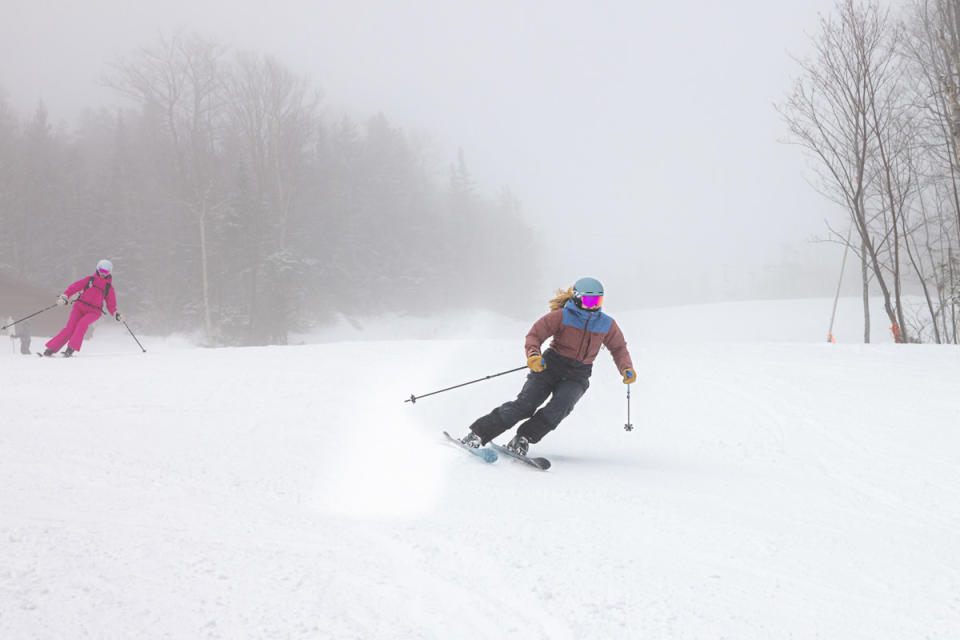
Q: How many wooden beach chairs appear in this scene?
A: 0